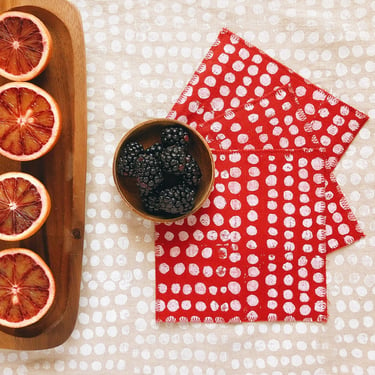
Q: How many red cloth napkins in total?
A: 3